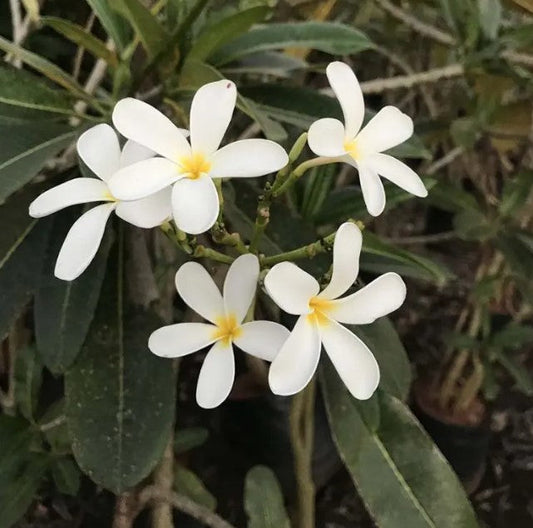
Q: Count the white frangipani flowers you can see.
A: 5